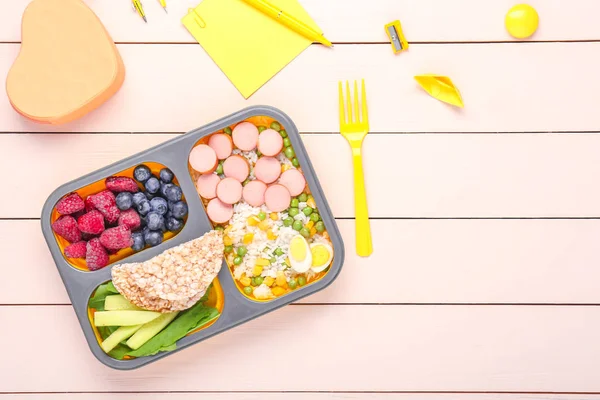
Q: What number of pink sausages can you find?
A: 12